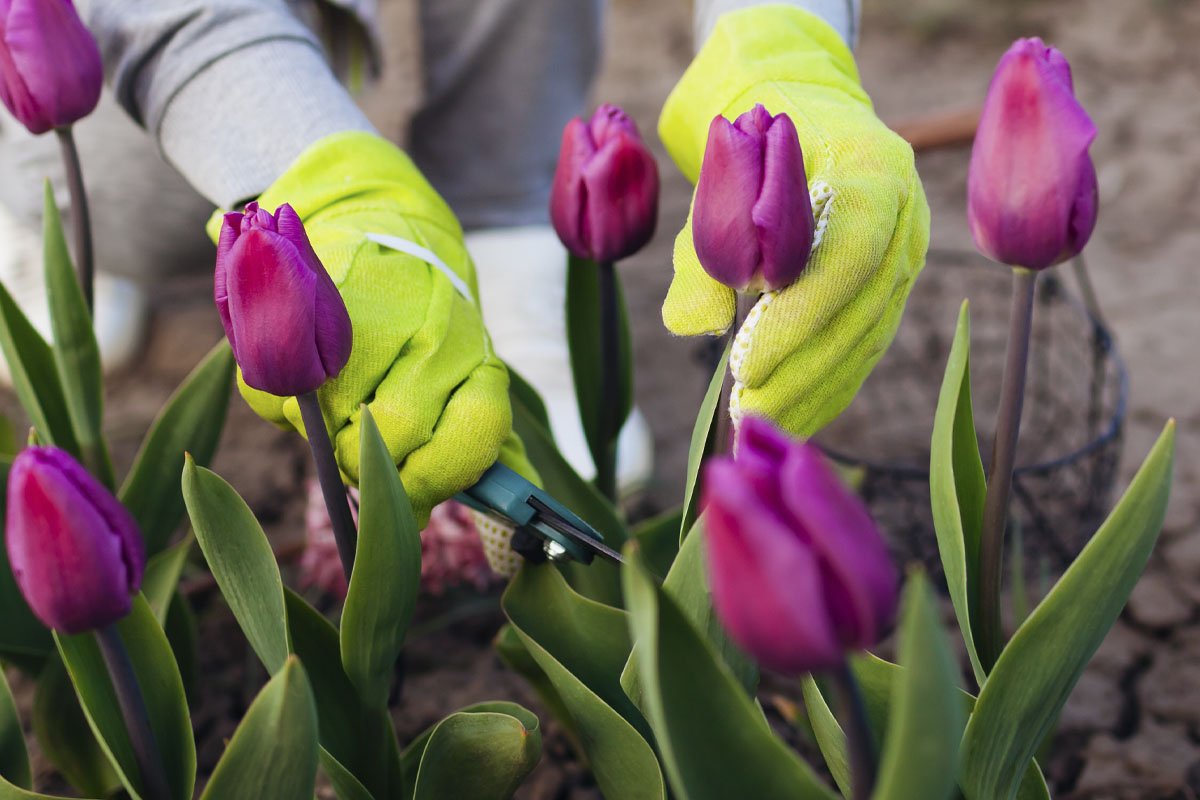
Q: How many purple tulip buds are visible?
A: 7